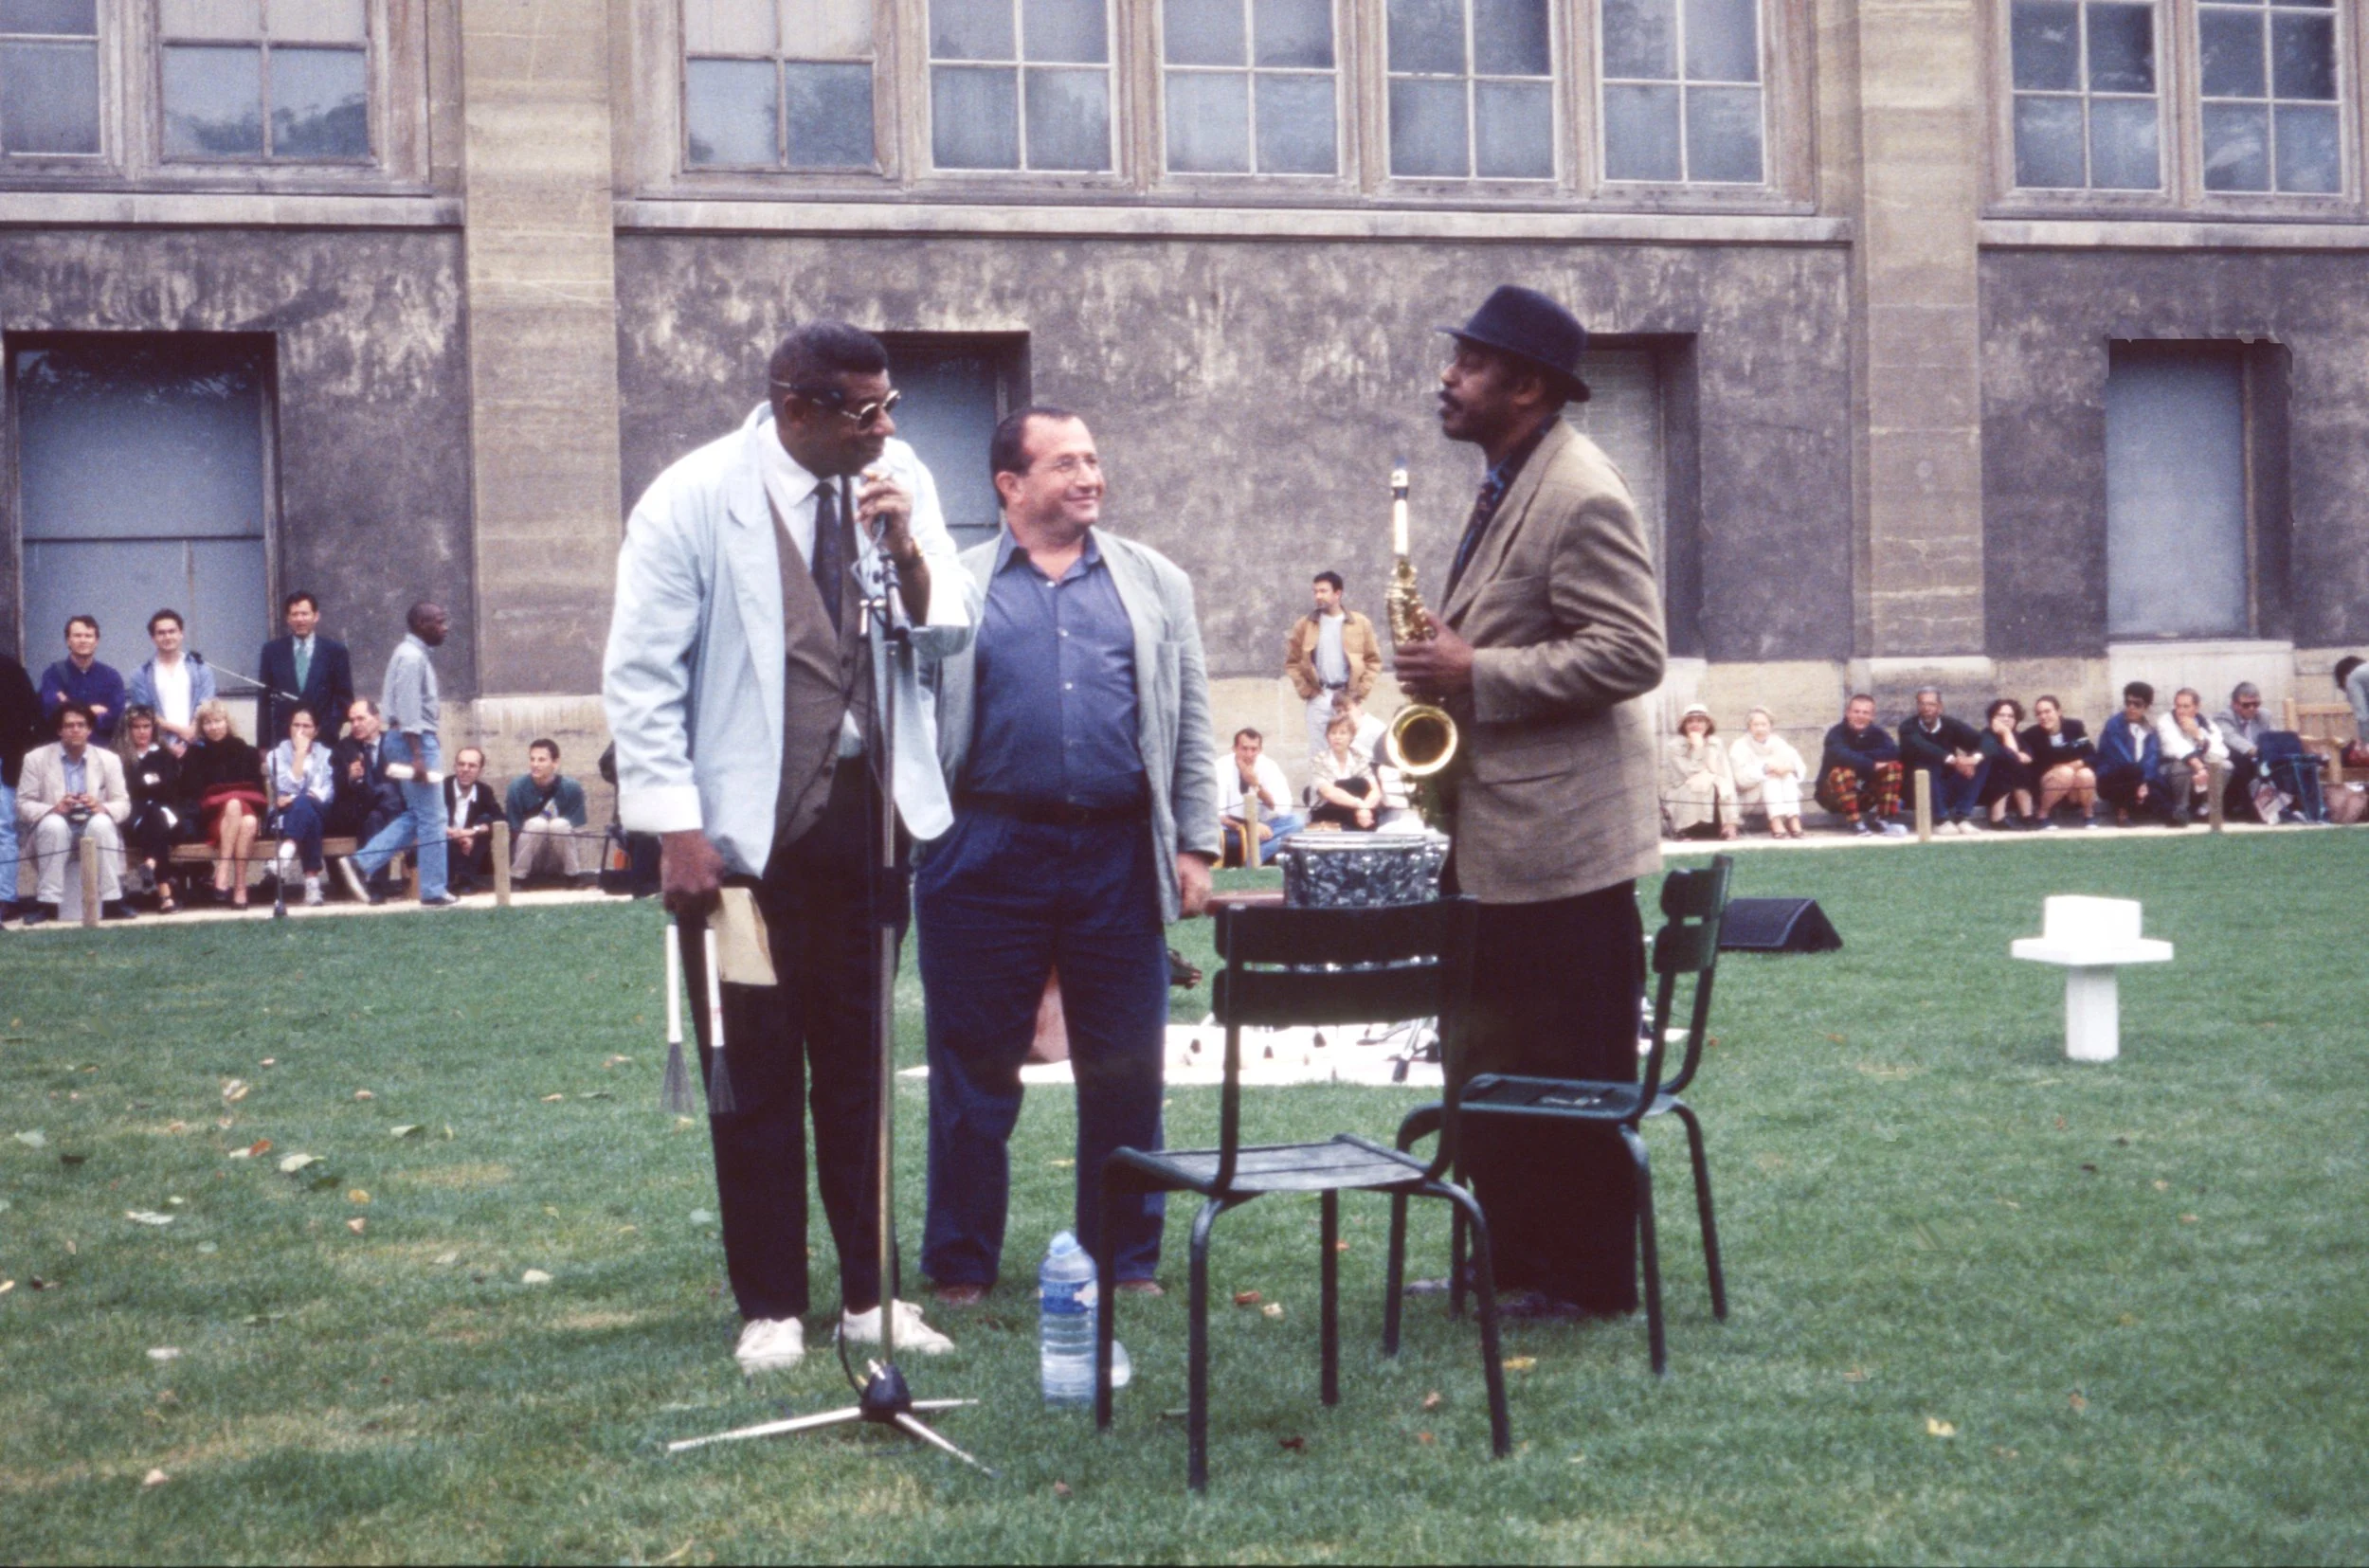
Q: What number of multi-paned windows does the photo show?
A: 9